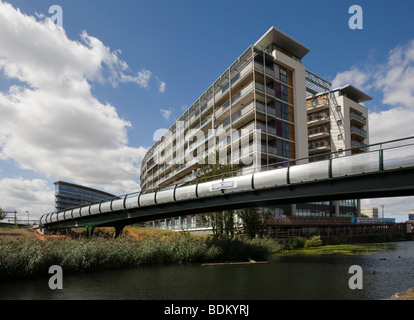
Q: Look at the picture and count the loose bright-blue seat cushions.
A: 0